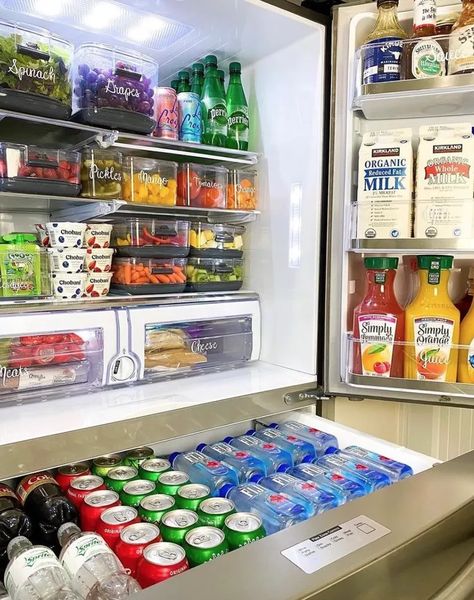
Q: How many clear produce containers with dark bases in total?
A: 7